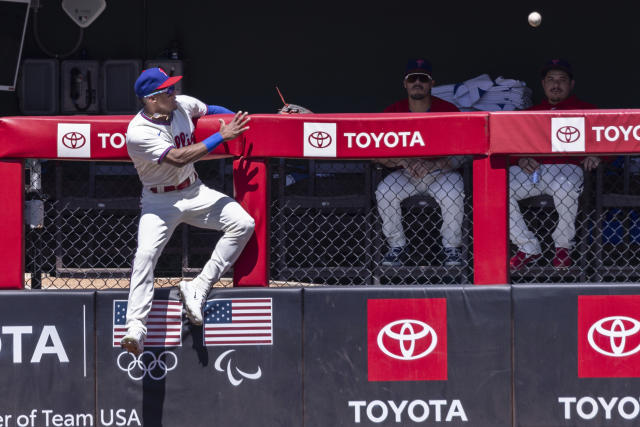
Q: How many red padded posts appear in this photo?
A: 3